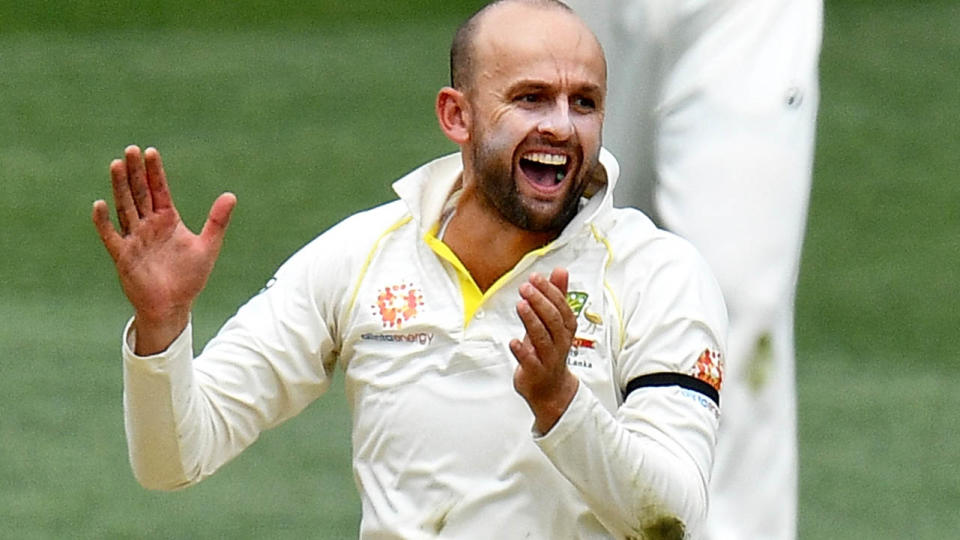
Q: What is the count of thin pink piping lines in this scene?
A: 0